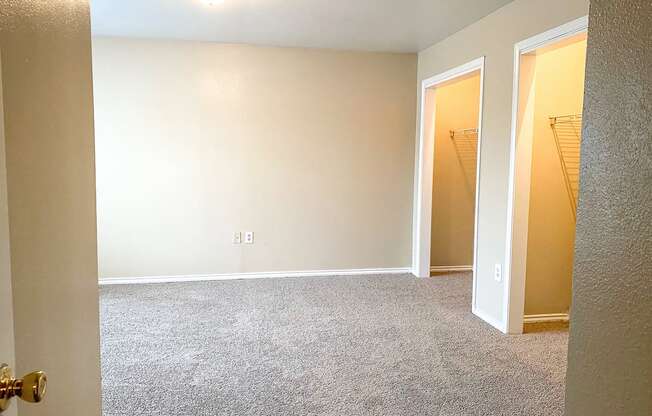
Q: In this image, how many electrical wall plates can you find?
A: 3